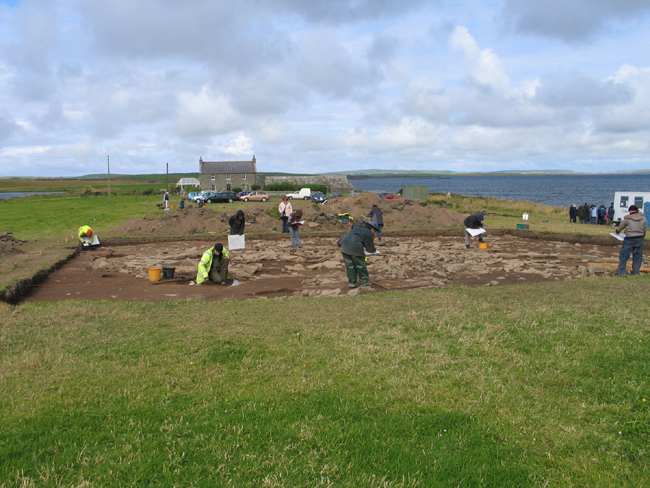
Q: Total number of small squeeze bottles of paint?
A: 0